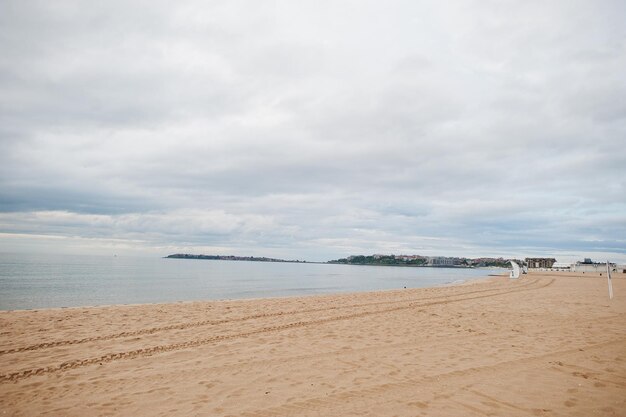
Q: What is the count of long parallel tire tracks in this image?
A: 2